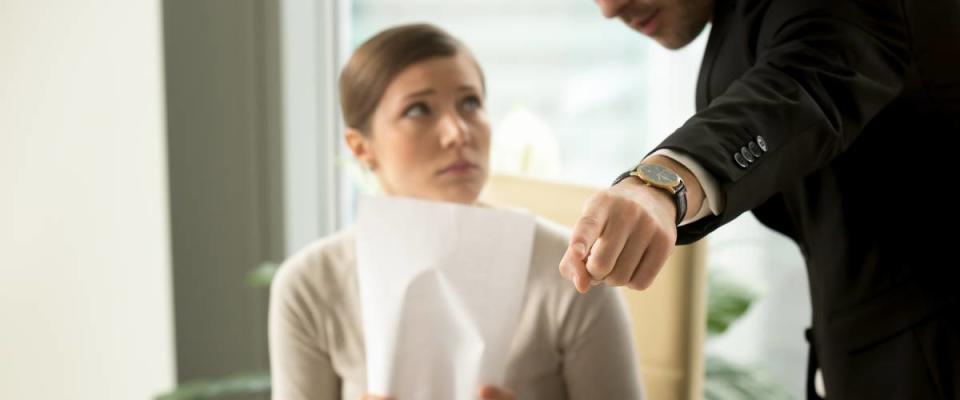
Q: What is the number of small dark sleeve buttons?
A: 4